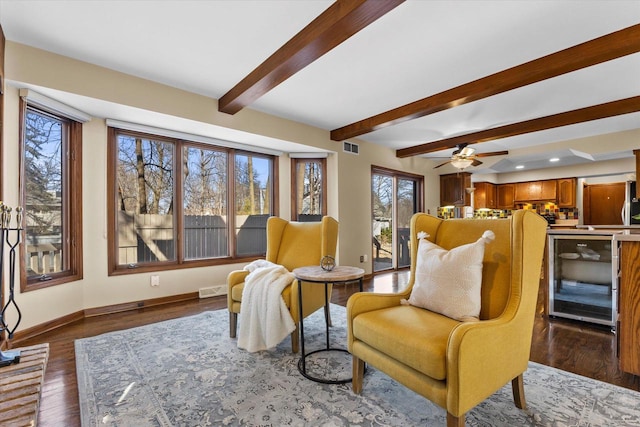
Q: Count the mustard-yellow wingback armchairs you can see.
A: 2